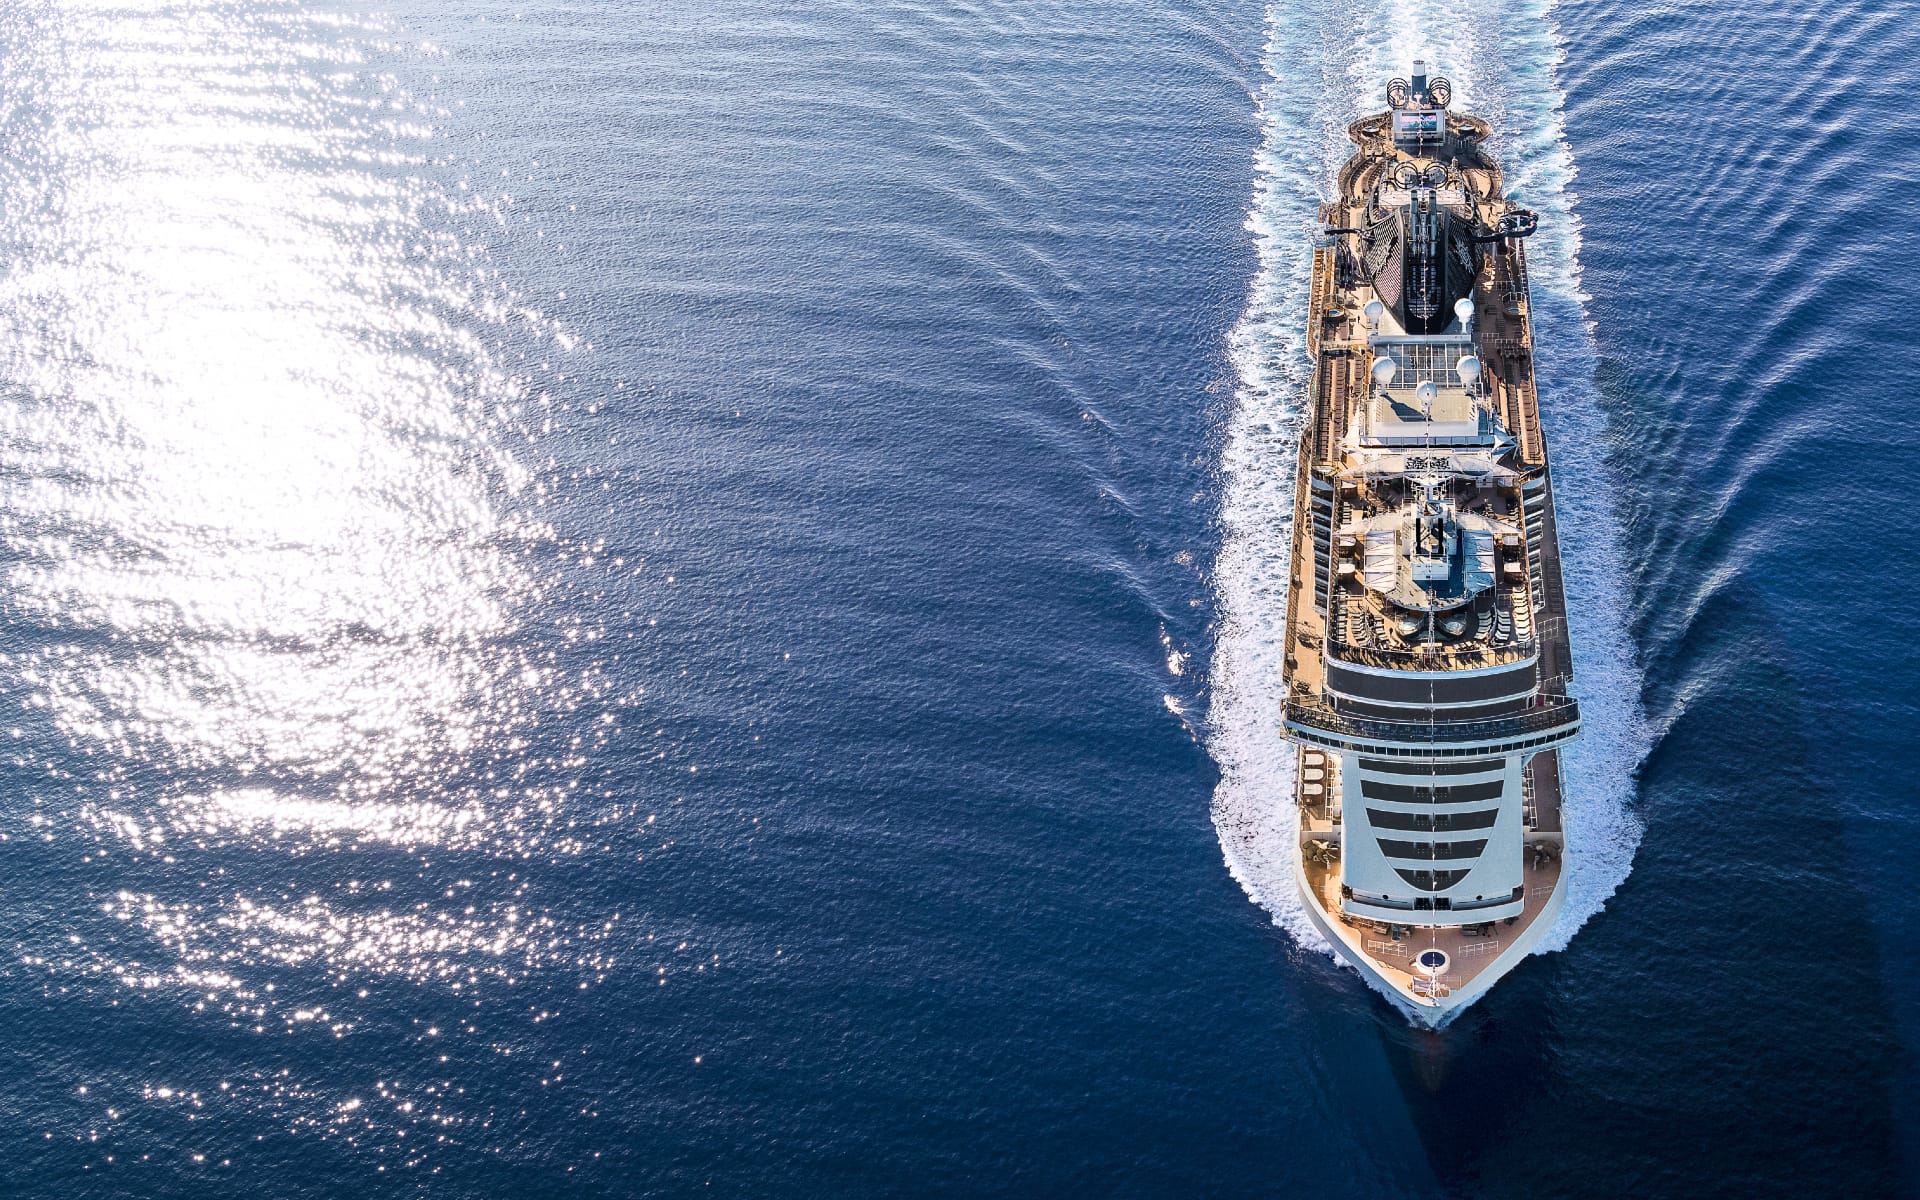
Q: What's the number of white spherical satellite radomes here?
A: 5